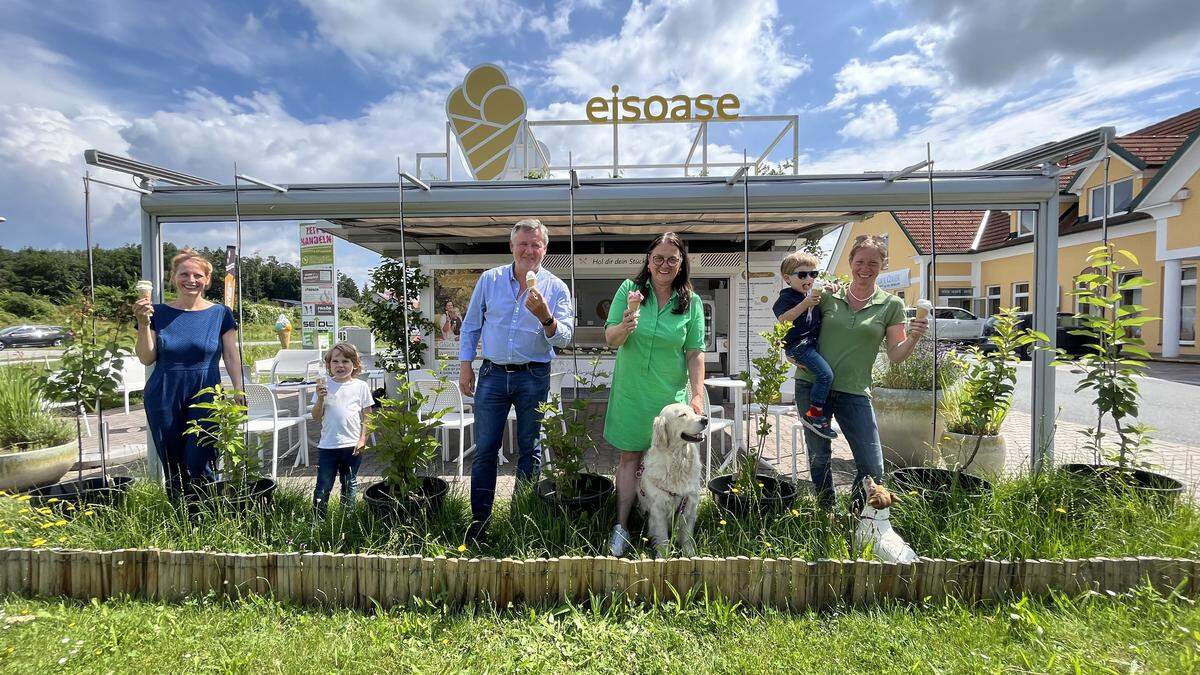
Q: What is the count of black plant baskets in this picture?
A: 7